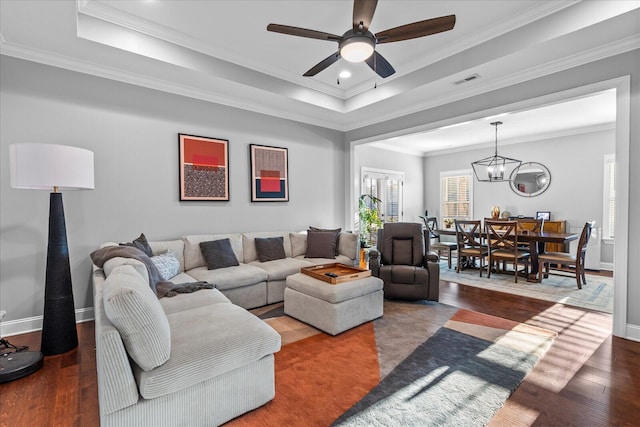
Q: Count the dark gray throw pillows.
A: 5